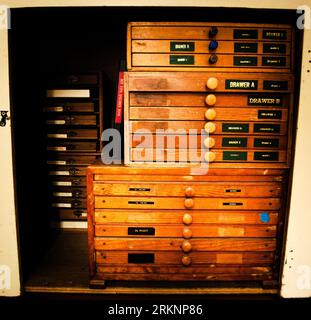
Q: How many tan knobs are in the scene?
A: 12